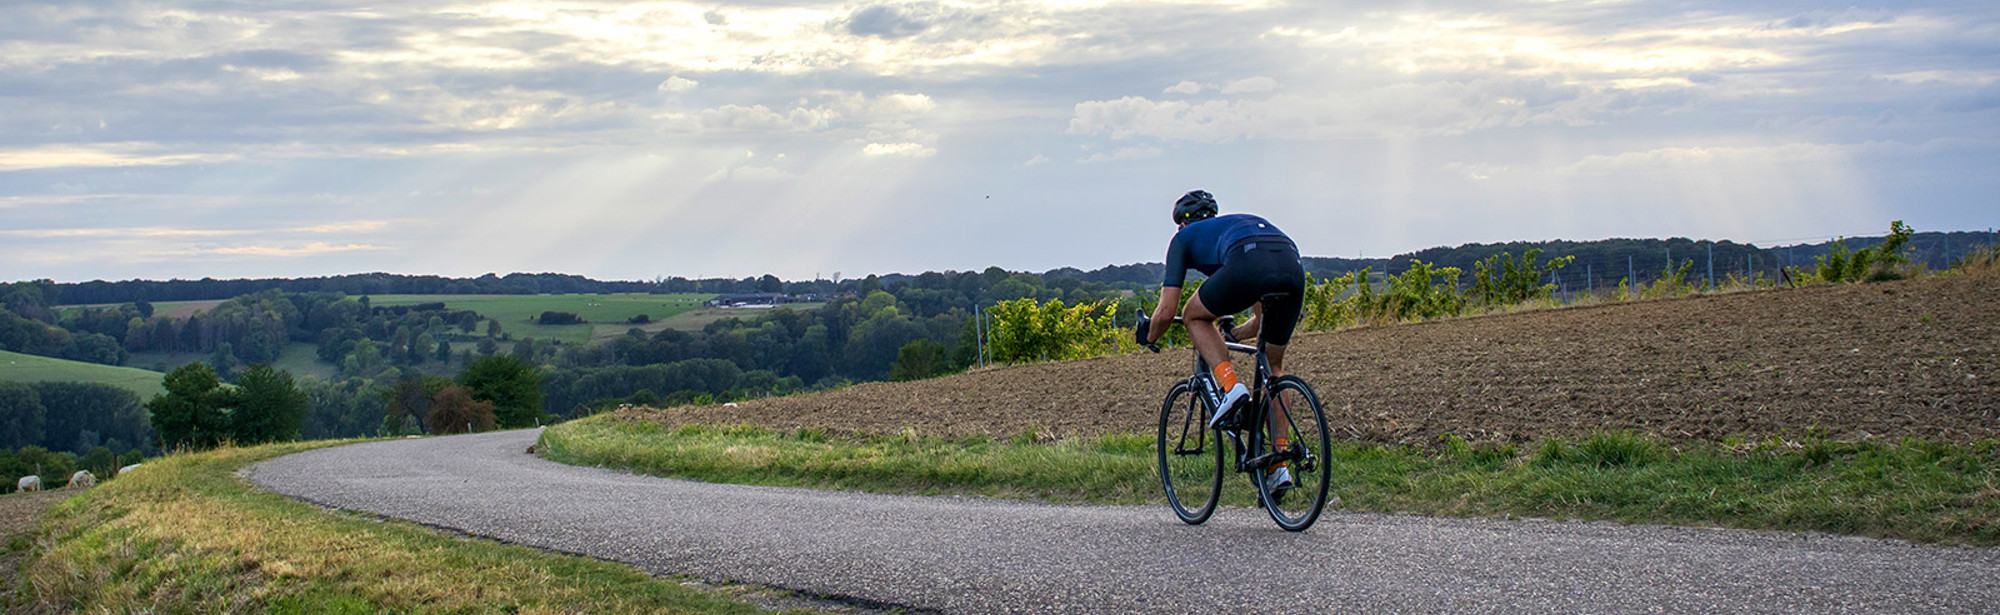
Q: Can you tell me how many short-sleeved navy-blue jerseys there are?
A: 1